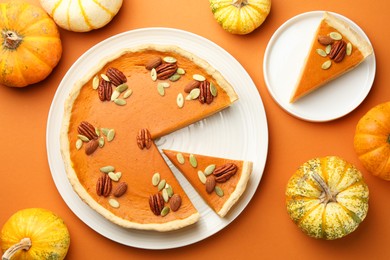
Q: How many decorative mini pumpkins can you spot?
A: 6